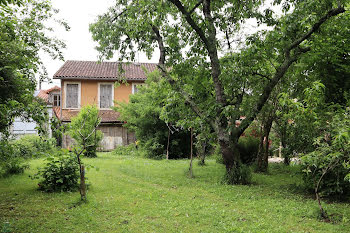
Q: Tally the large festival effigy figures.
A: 0